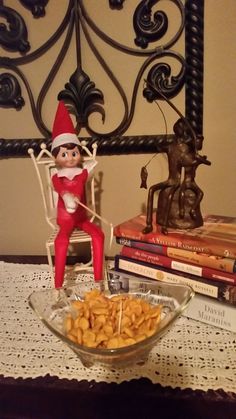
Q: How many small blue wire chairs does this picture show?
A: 0